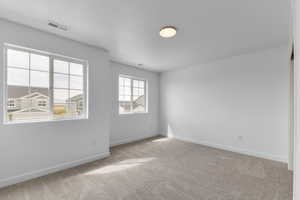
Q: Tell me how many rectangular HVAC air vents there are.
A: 2